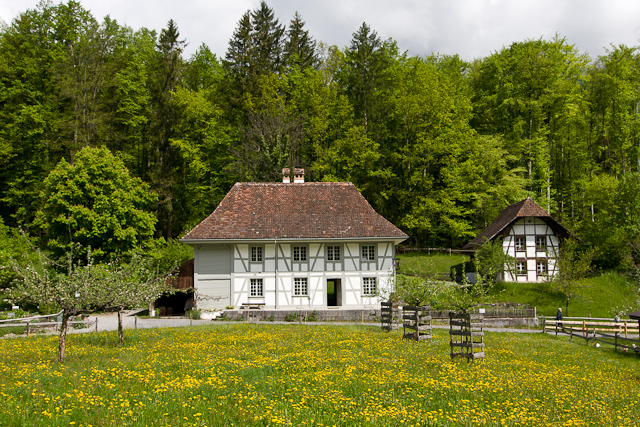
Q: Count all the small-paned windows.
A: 11